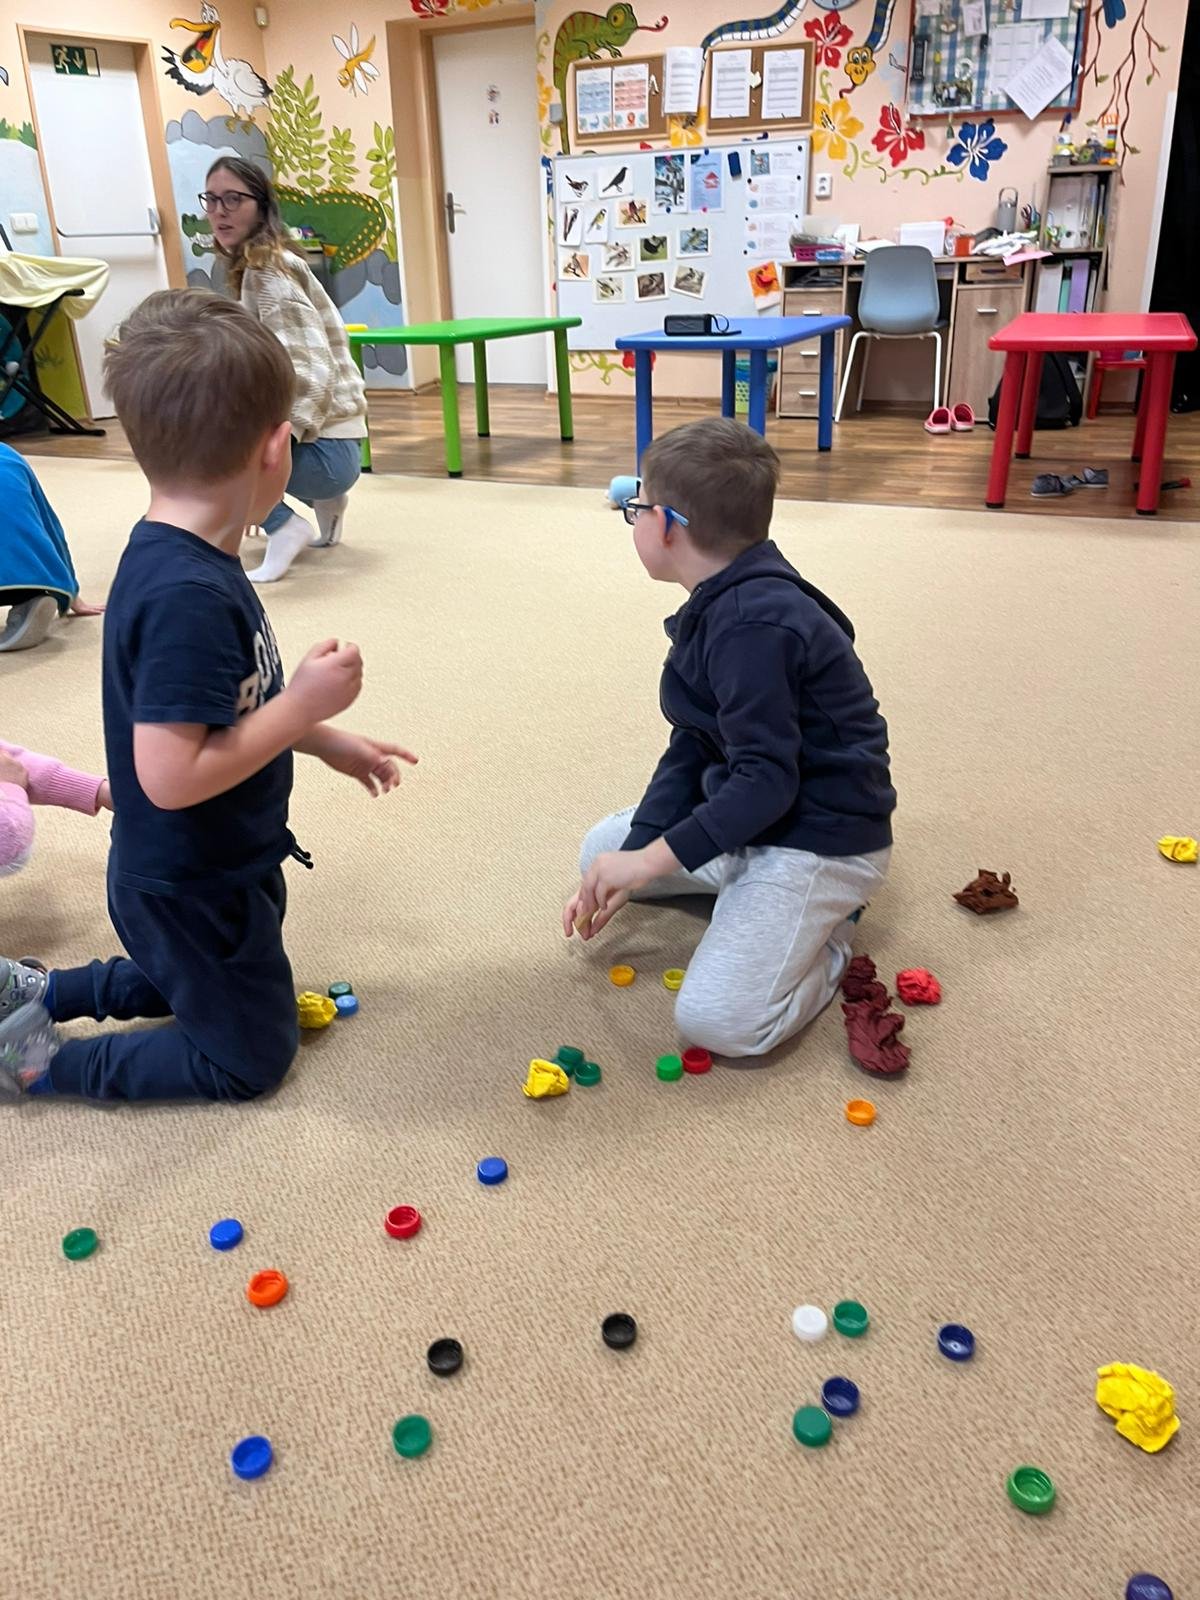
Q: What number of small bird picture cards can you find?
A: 12